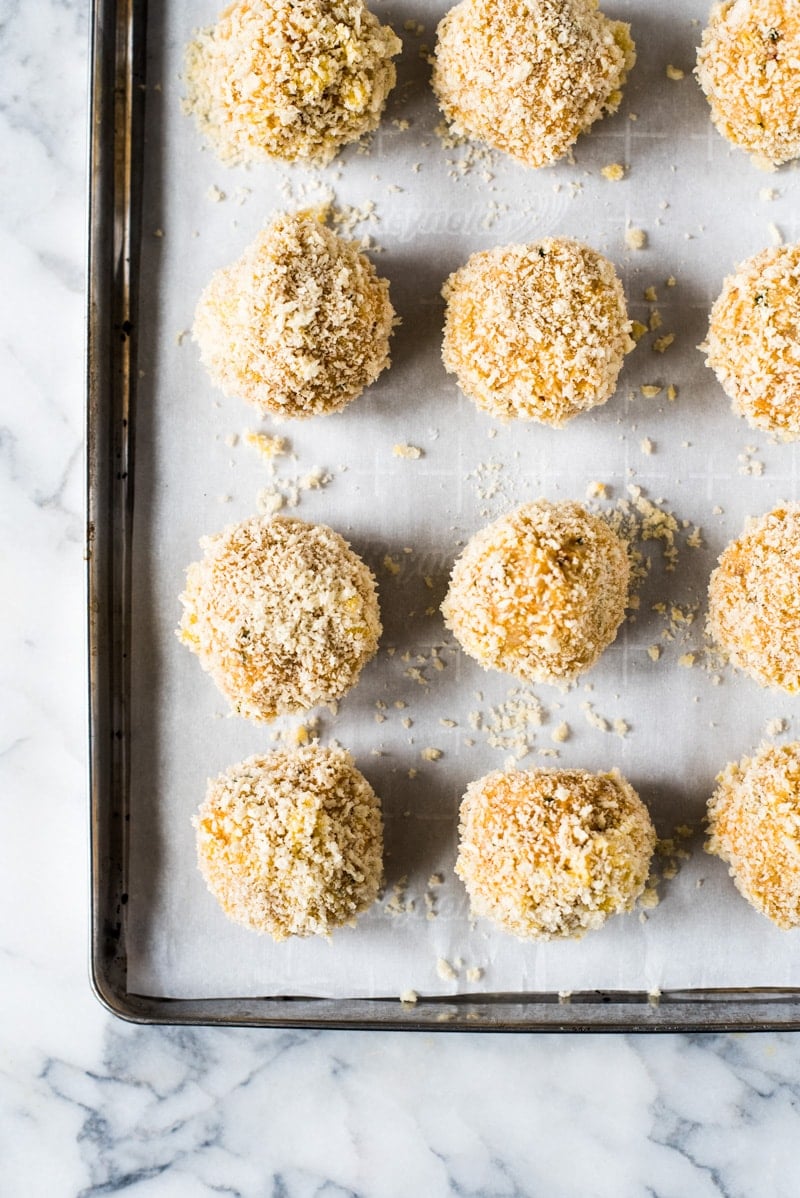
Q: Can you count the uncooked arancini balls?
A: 12